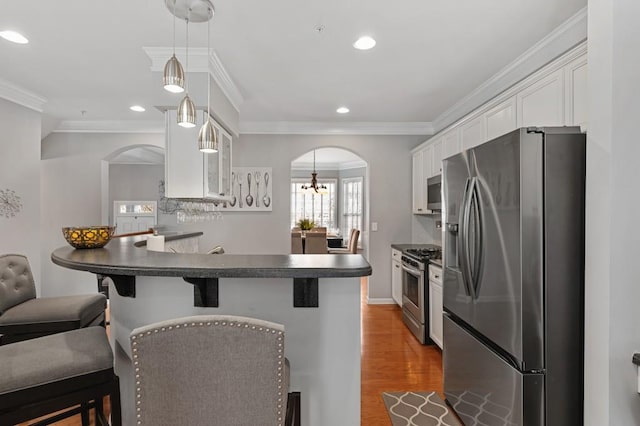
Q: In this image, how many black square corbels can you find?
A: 3